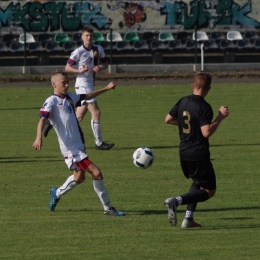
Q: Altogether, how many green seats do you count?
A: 4